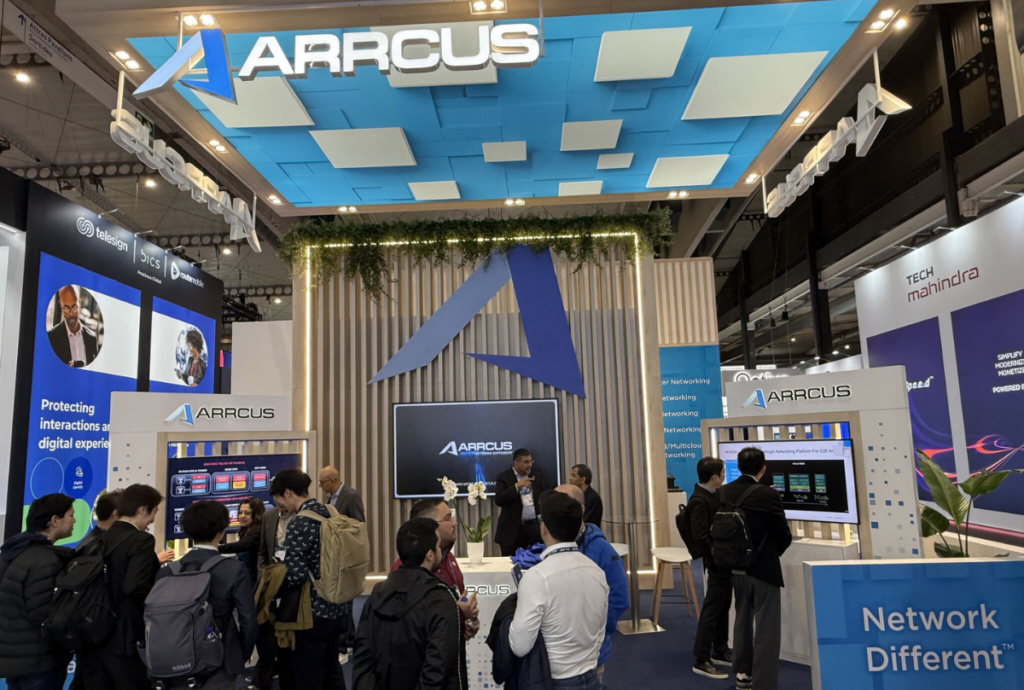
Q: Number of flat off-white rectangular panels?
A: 11